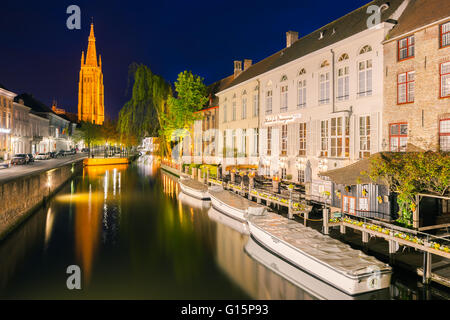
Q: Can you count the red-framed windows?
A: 6